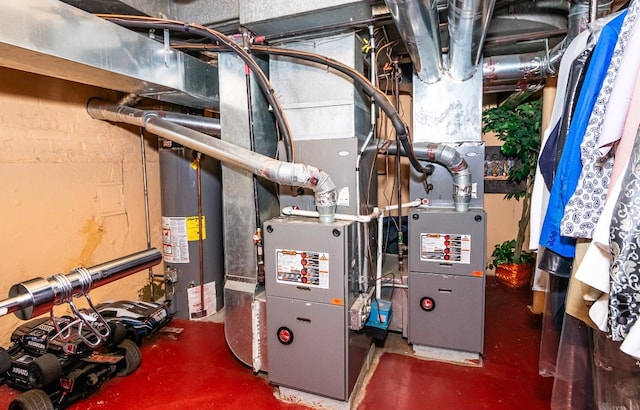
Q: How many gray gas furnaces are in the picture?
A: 2